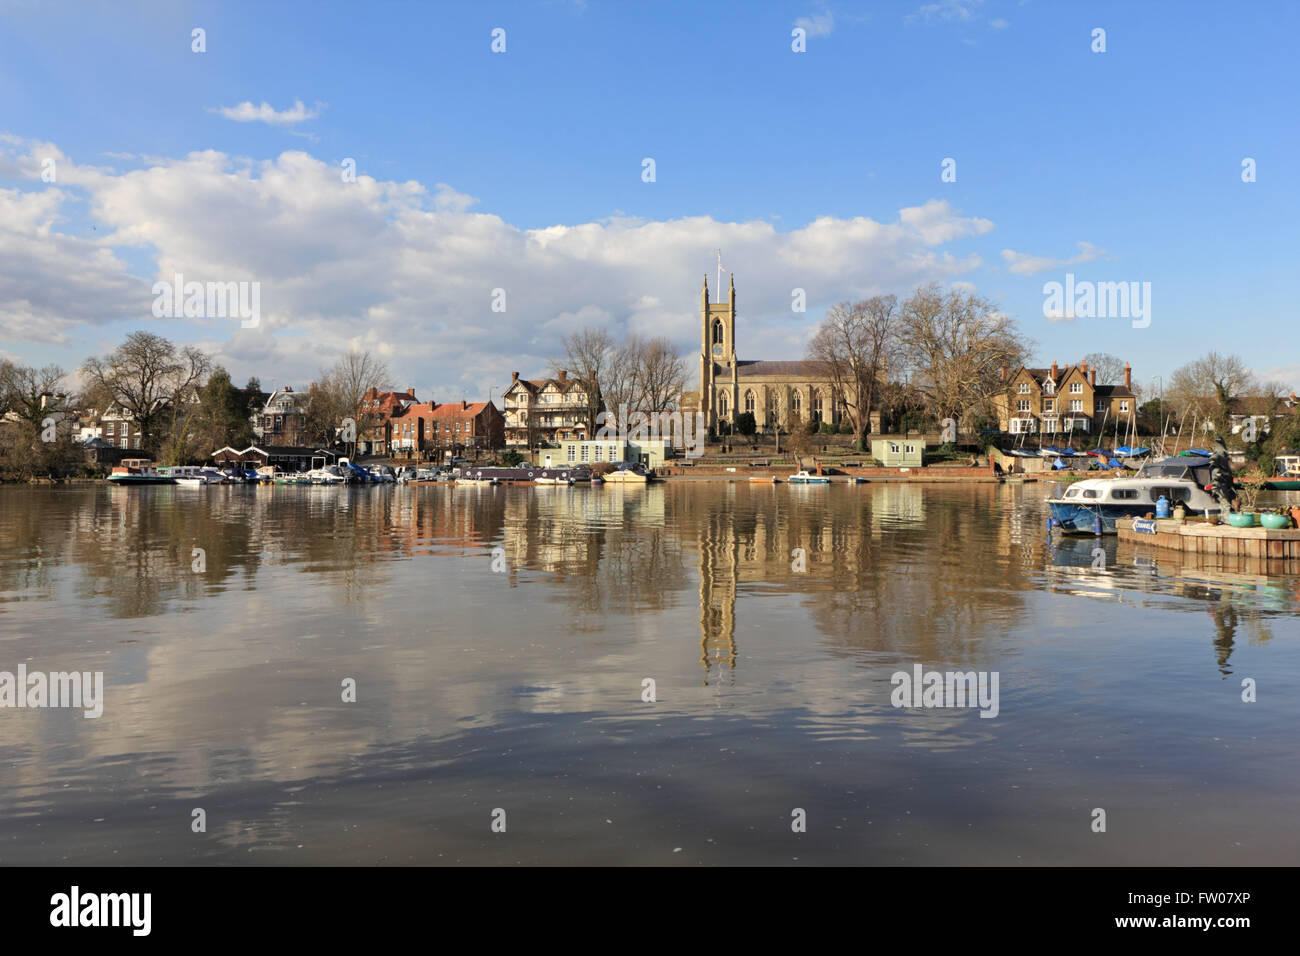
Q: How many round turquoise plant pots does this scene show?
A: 2